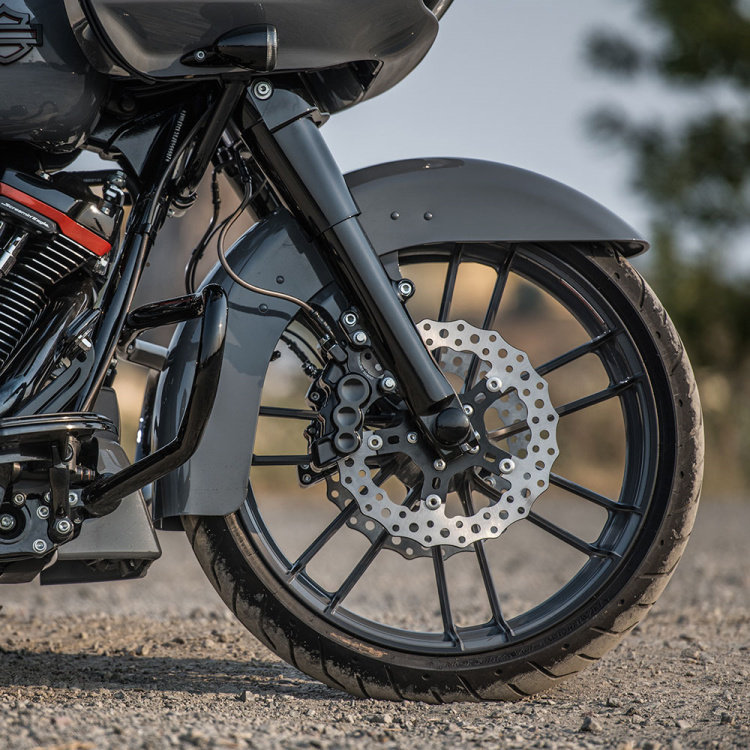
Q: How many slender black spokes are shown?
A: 12